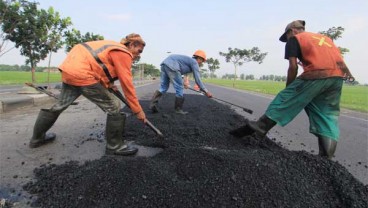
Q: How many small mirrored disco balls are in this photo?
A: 0